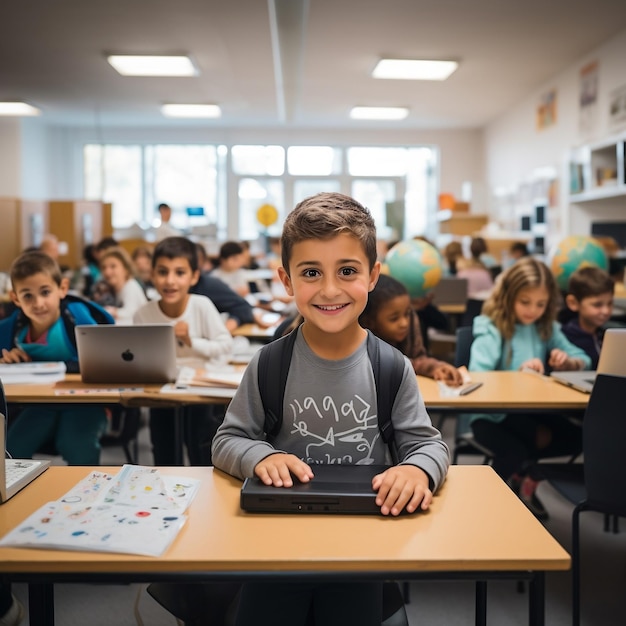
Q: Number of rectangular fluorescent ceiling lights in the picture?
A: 5